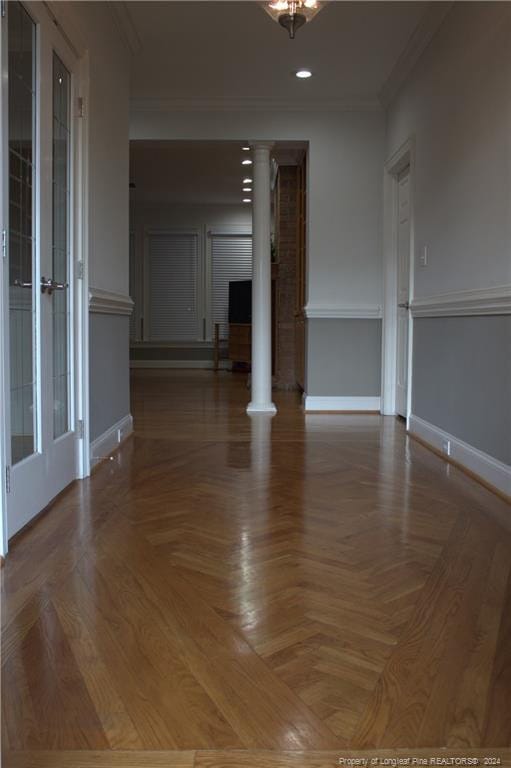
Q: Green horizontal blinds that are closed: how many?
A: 0